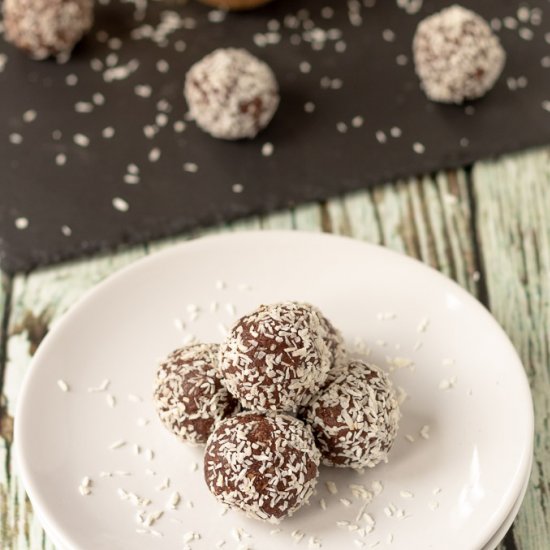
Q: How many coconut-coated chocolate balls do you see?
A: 8